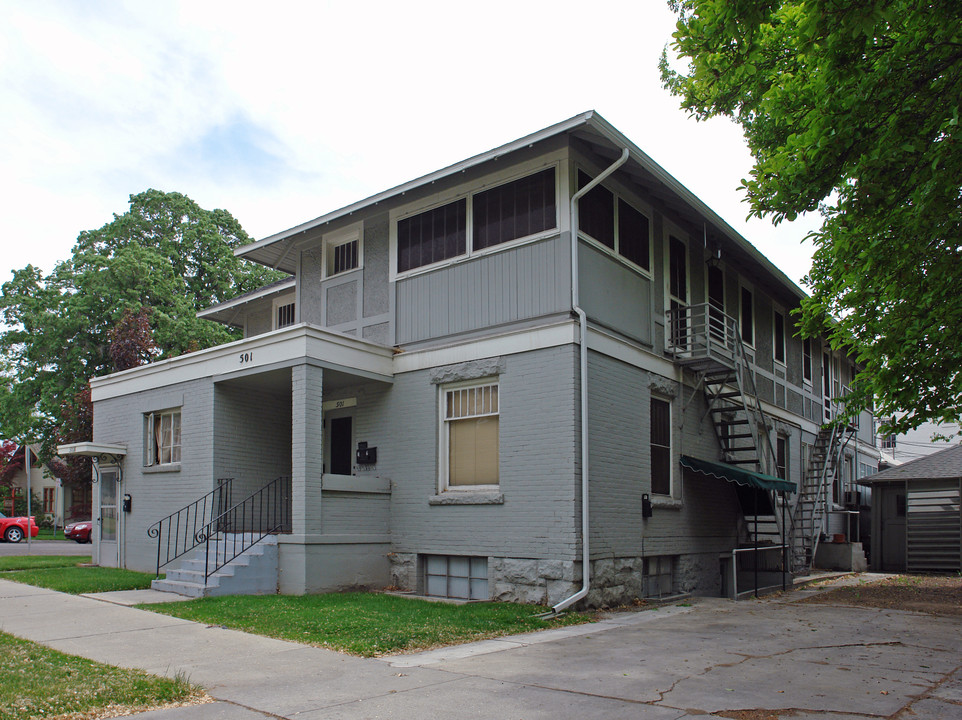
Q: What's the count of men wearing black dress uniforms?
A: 0